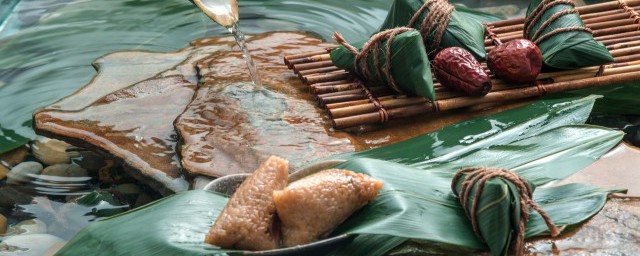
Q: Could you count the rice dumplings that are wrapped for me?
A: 4